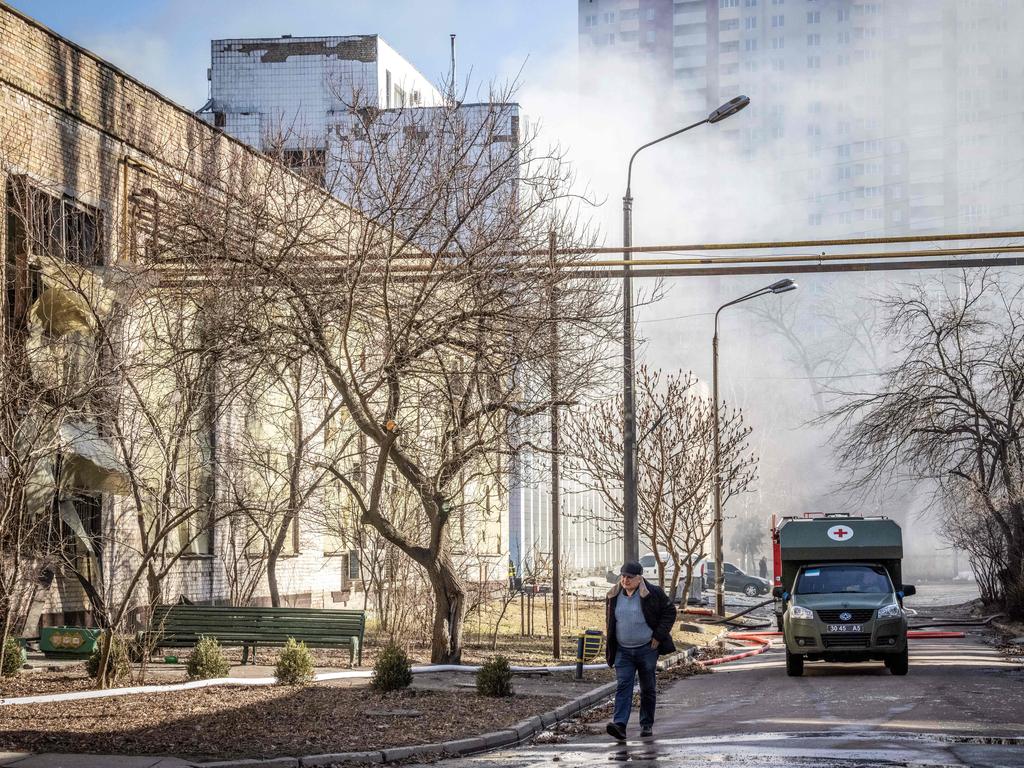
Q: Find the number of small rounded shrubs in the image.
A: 6